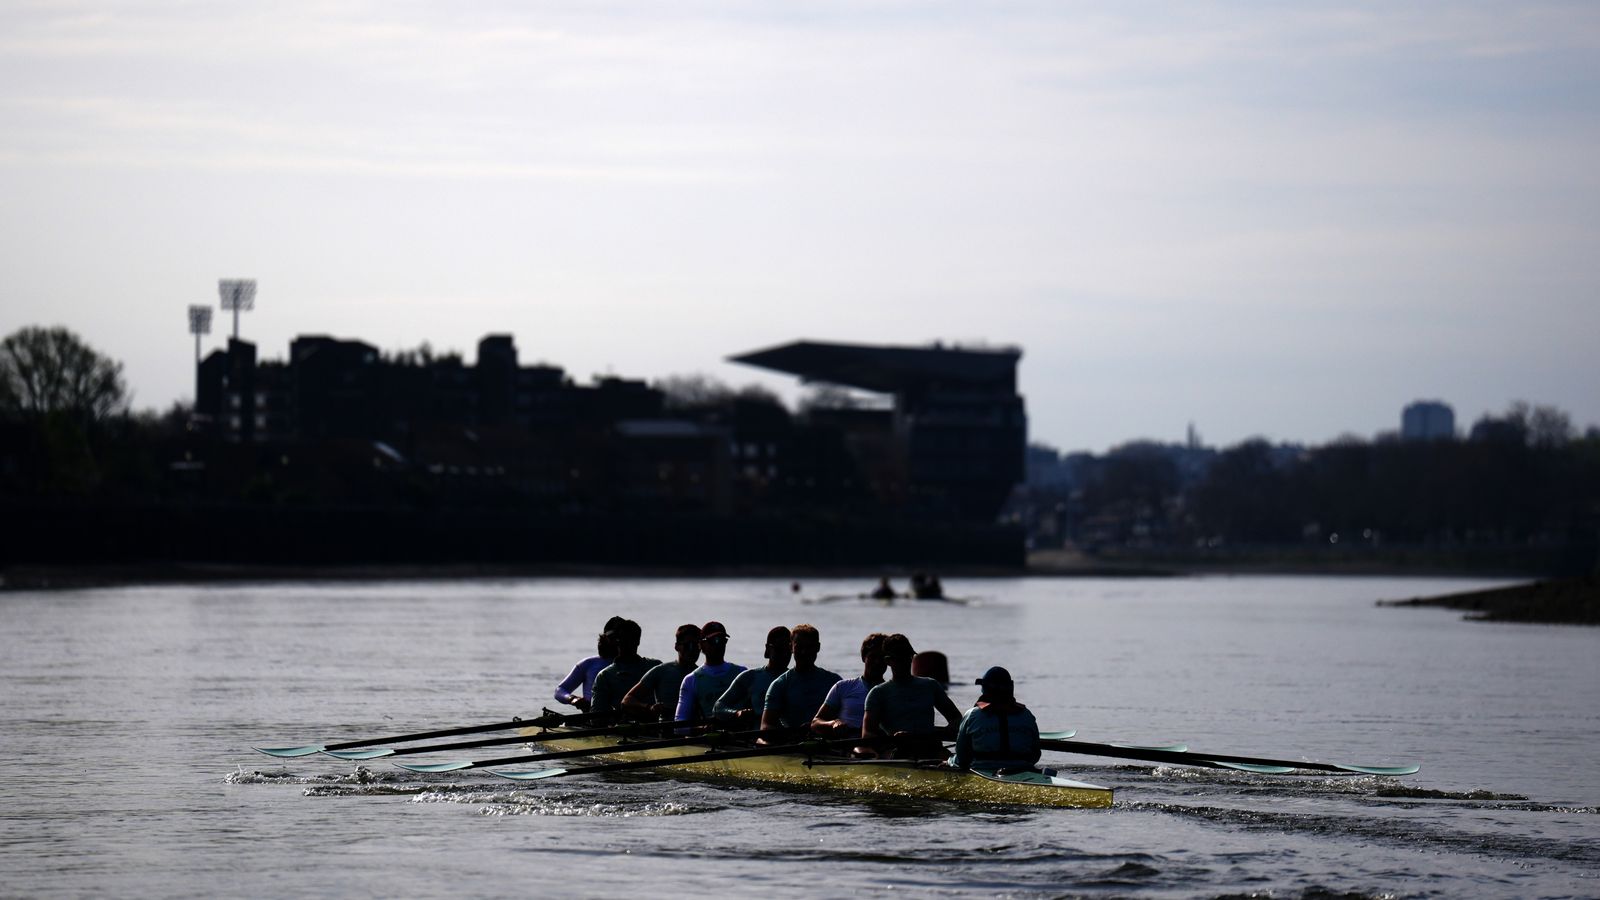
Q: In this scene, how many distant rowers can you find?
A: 3